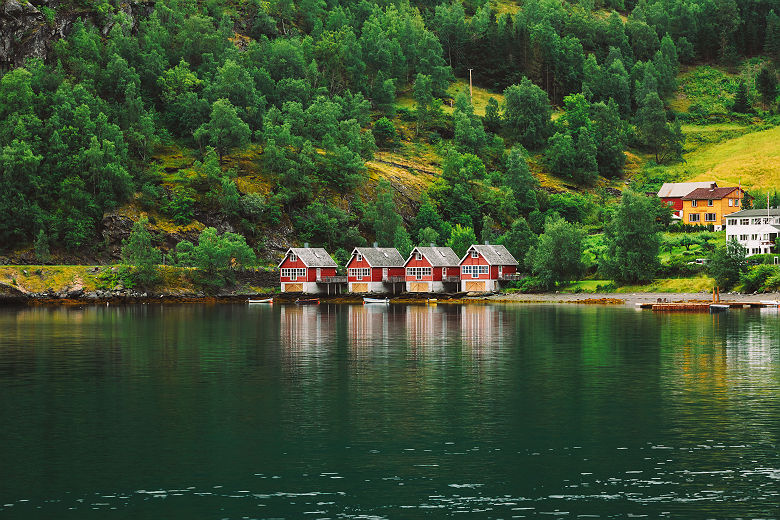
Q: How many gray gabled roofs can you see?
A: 4